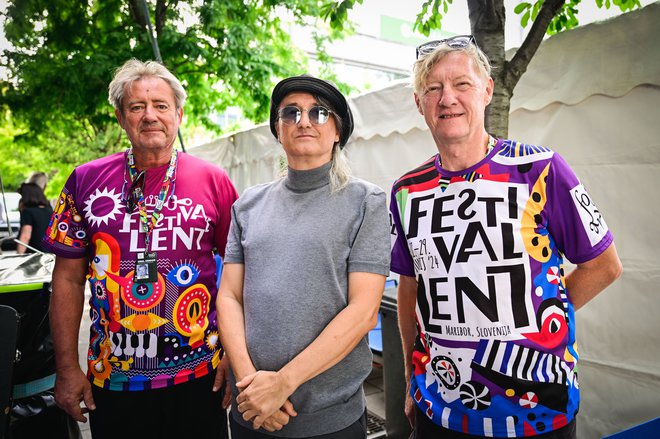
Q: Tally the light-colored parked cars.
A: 1